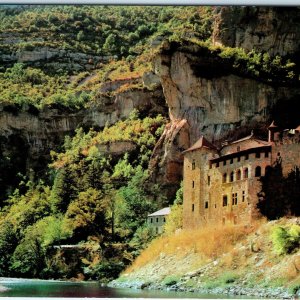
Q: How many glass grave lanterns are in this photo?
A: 0